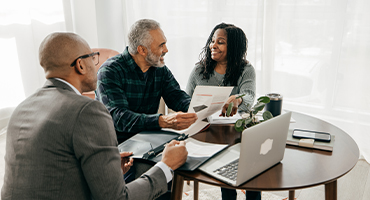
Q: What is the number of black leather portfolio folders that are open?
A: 1